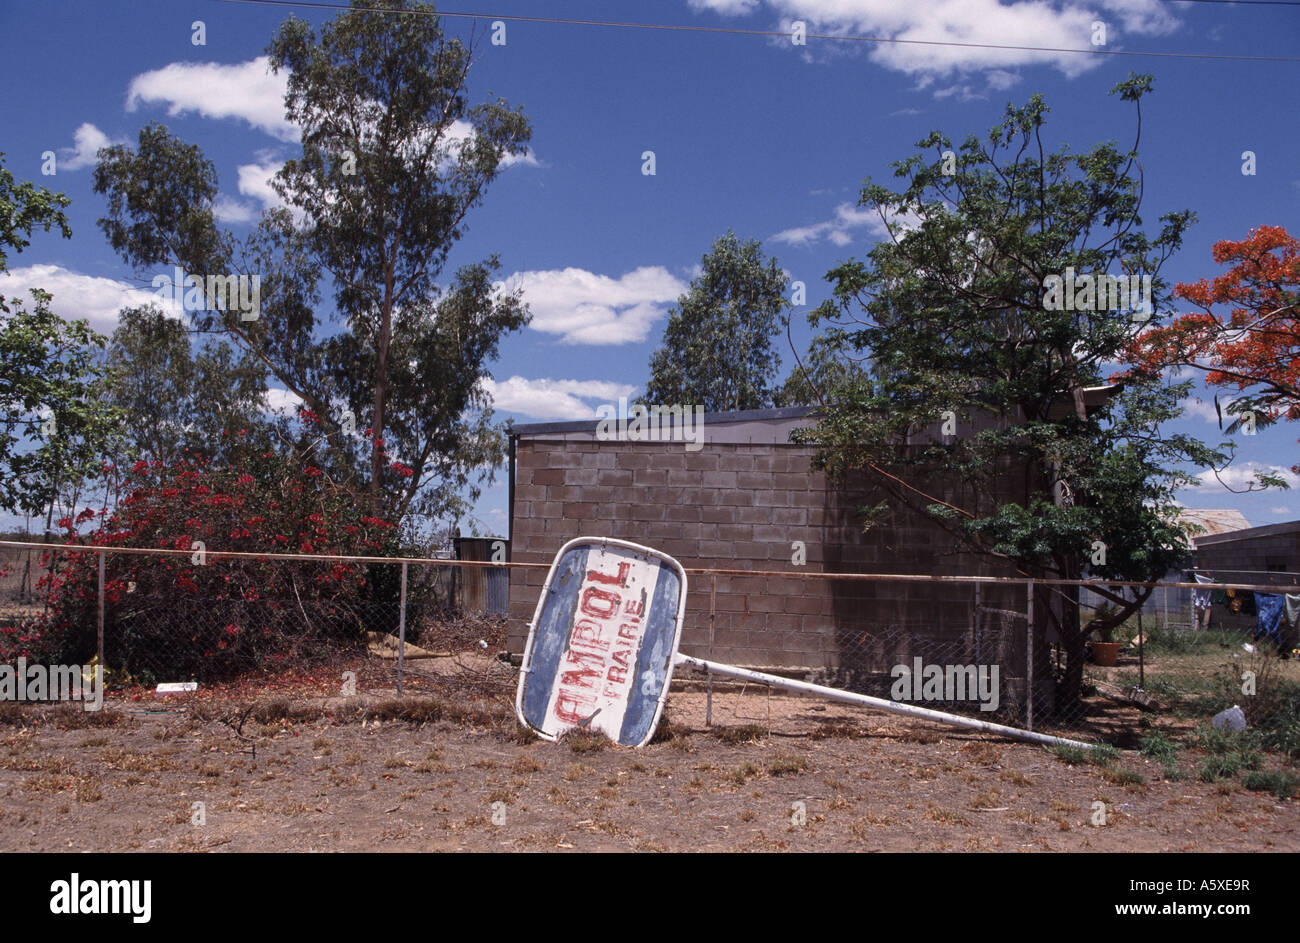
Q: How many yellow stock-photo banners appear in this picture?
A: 0